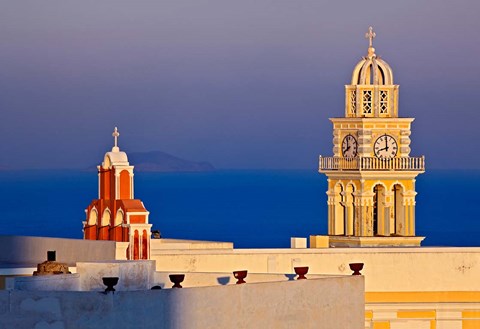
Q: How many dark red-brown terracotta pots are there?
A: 5